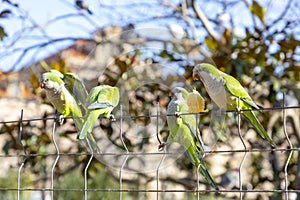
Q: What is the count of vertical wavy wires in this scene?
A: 8